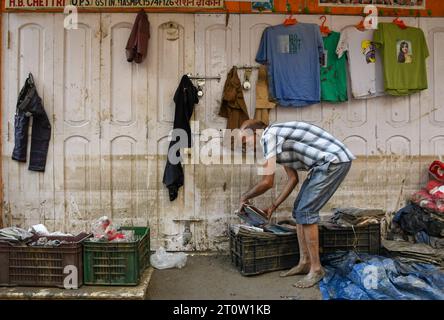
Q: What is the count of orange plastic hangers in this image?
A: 4